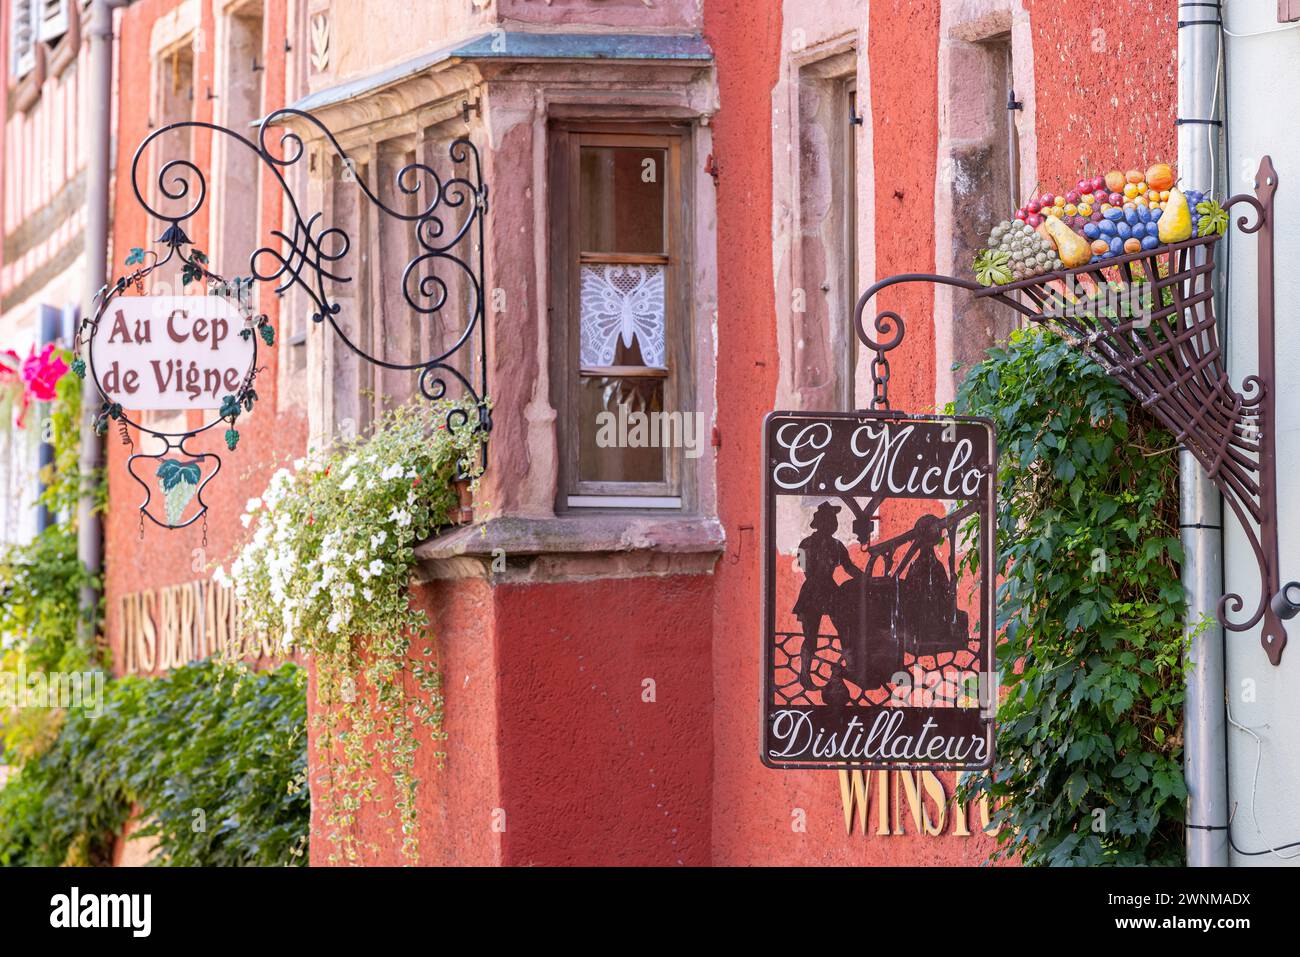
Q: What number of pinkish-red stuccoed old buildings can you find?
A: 1